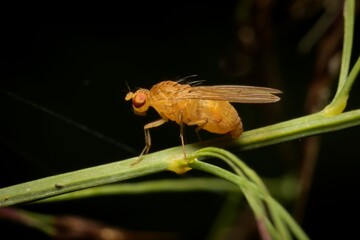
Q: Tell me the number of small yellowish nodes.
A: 2